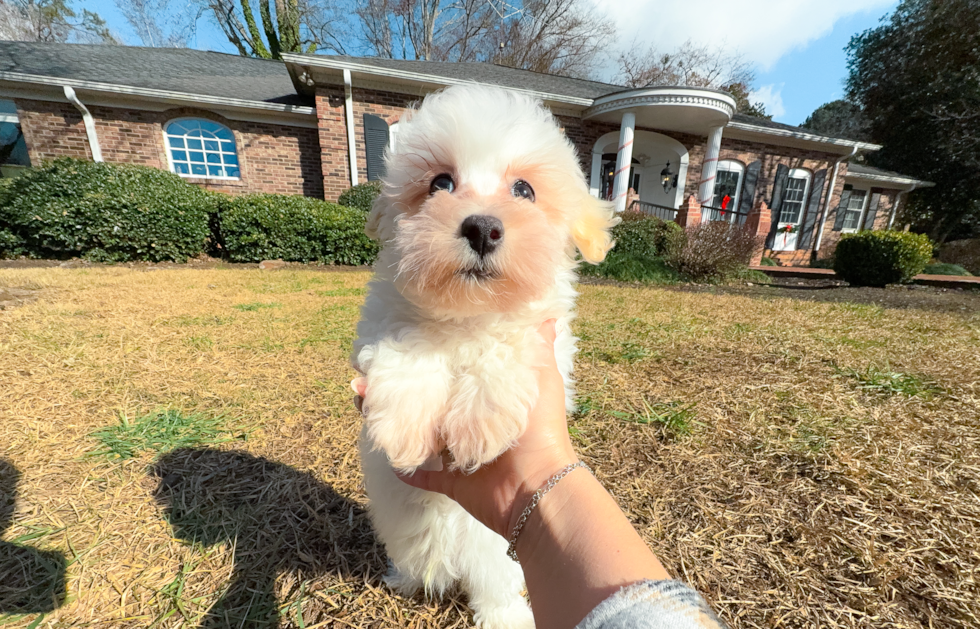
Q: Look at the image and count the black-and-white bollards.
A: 0